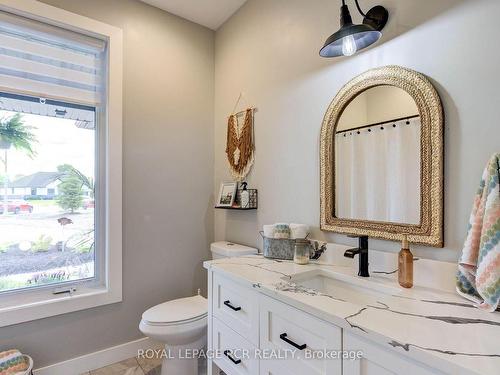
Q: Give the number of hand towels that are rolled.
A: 3